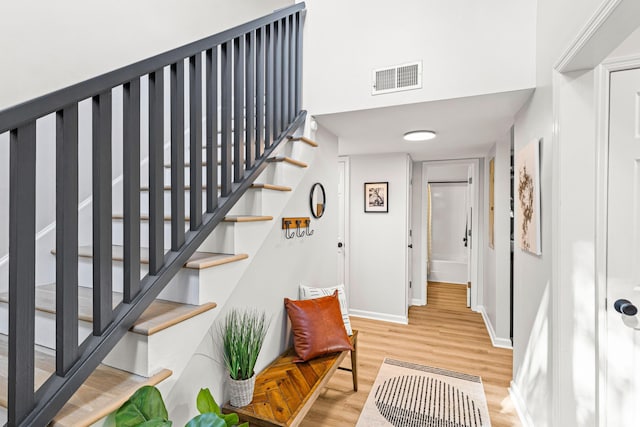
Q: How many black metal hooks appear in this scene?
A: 3